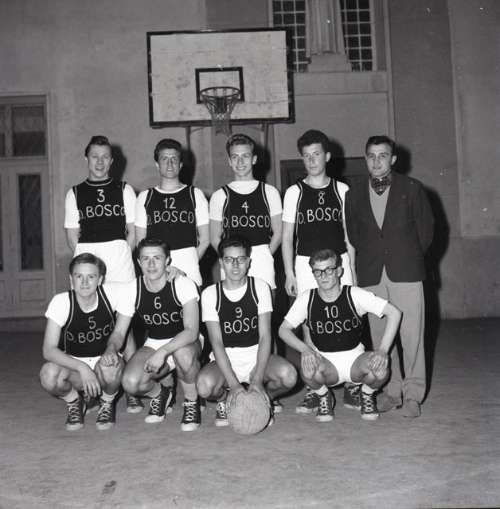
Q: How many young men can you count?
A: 9